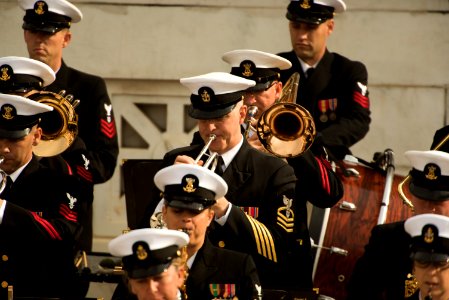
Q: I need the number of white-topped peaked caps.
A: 10